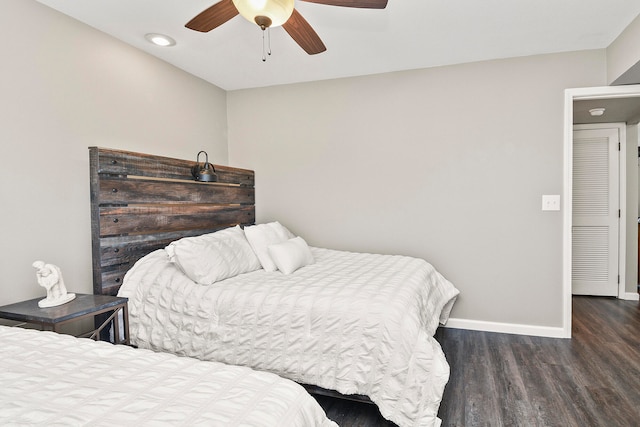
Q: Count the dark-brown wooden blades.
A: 3